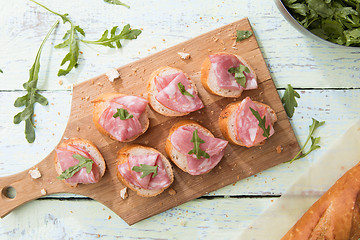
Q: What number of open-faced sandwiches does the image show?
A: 7